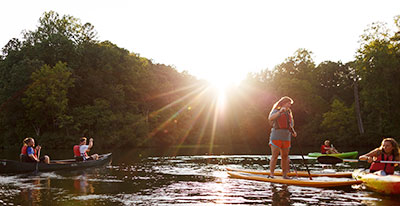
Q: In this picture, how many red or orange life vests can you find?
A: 5